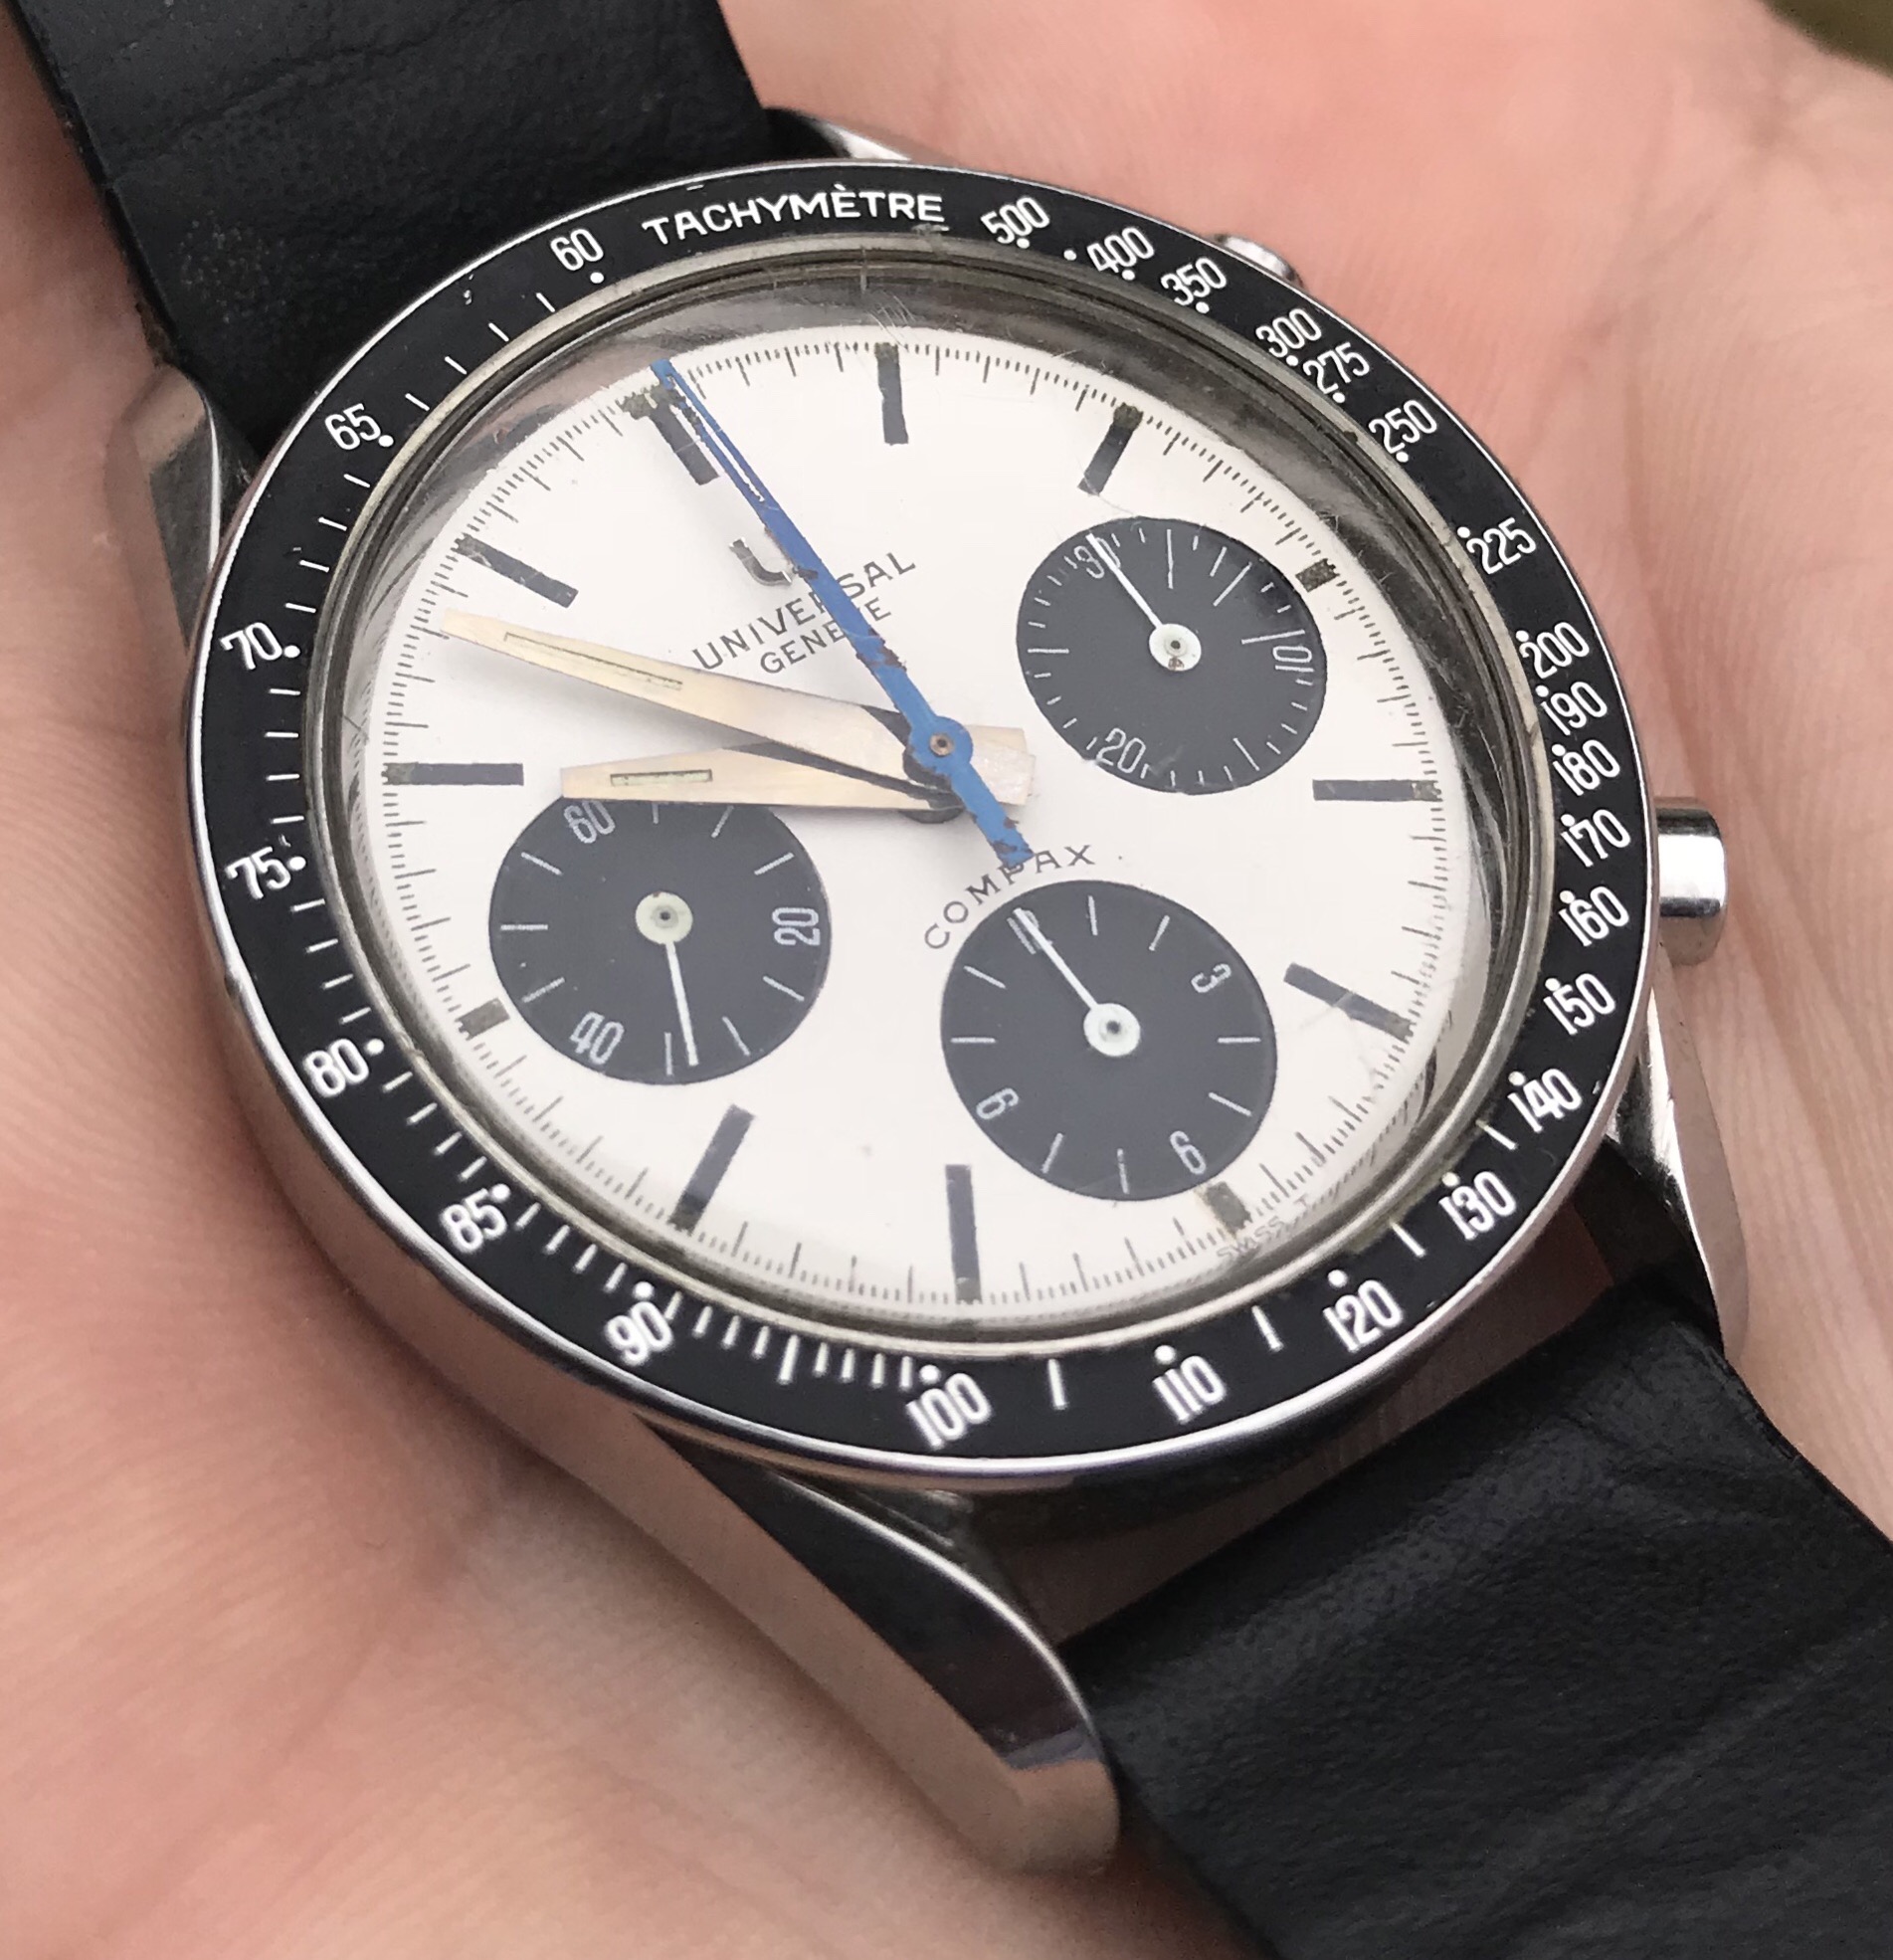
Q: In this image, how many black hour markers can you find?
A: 12